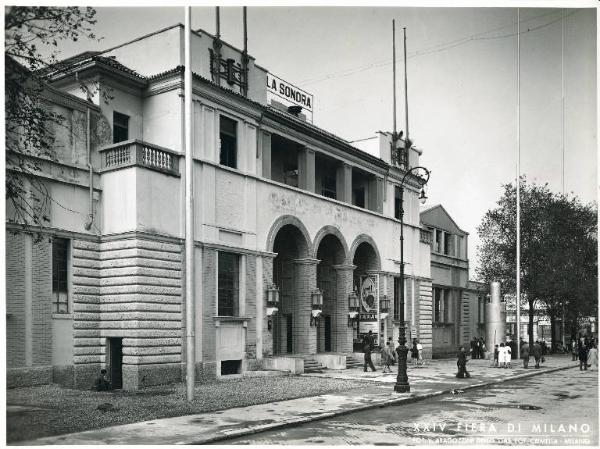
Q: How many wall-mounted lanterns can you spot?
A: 4